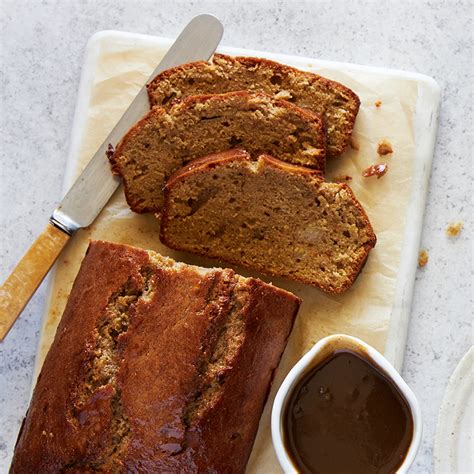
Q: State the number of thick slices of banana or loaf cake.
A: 3